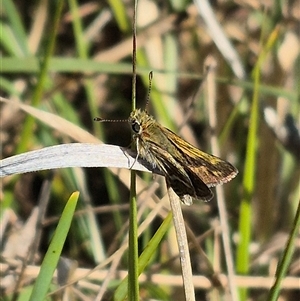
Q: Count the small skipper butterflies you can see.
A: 1